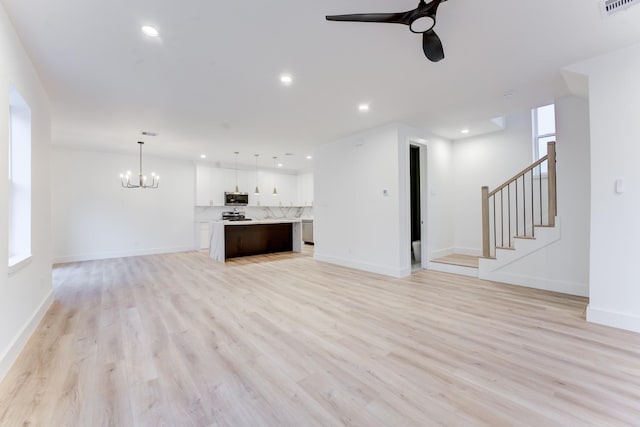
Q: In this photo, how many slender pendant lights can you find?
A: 3